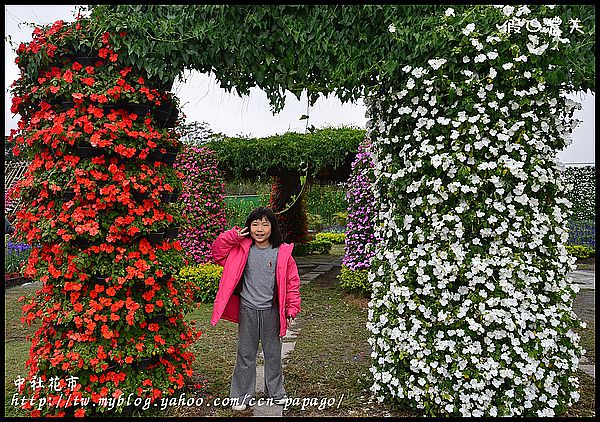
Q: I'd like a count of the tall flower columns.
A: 5